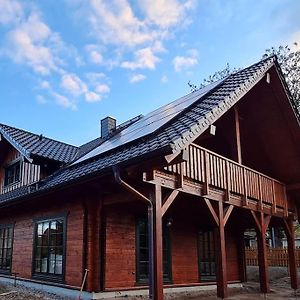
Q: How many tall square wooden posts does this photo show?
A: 4